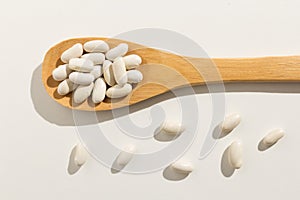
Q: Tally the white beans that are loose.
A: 7